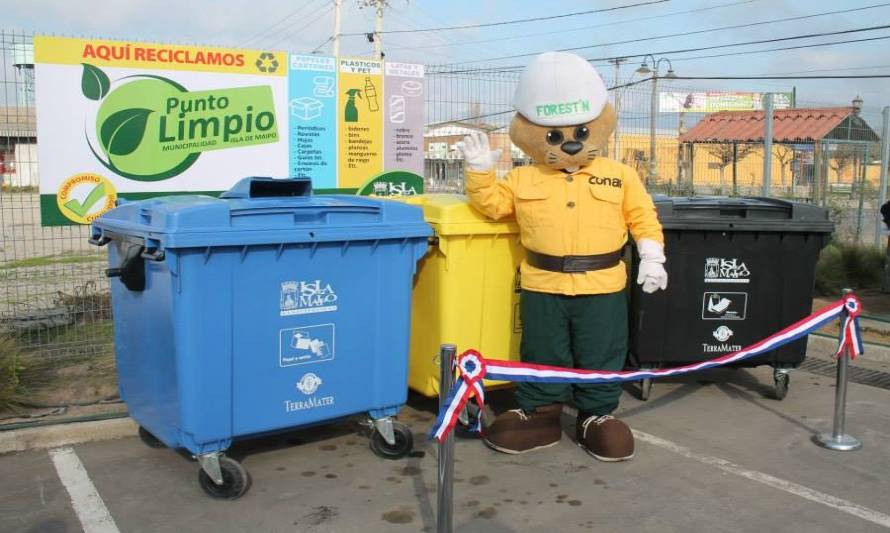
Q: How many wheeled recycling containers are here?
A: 3